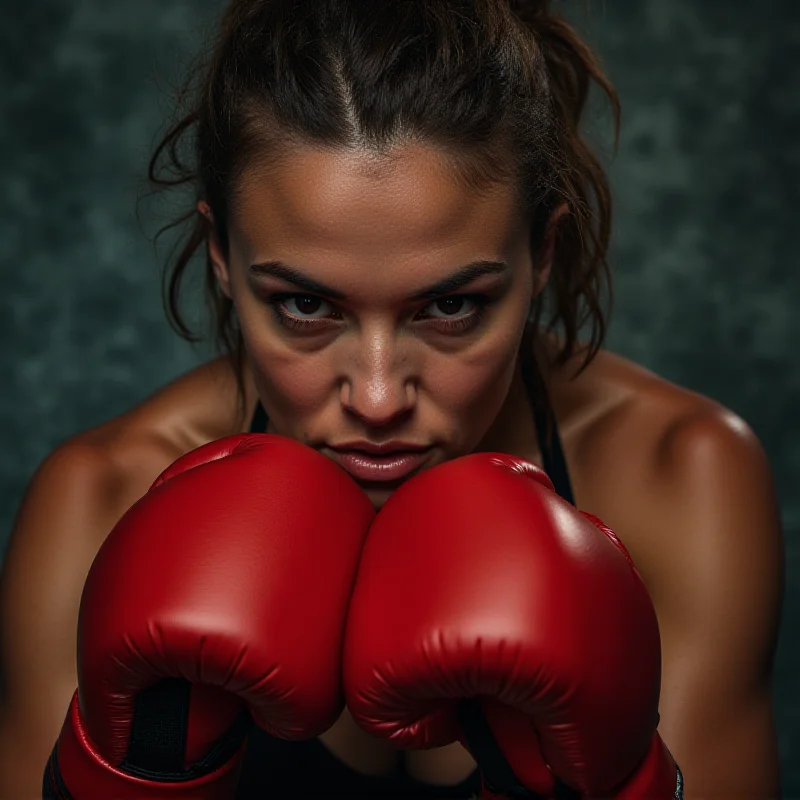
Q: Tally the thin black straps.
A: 2